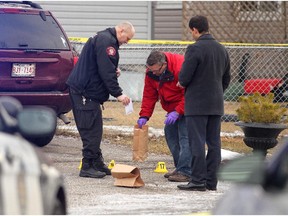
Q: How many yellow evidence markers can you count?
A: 3